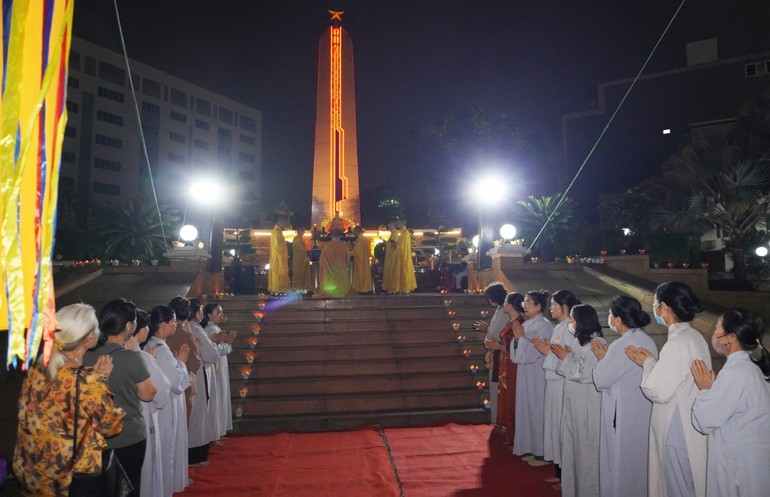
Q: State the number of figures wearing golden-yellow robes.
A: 6